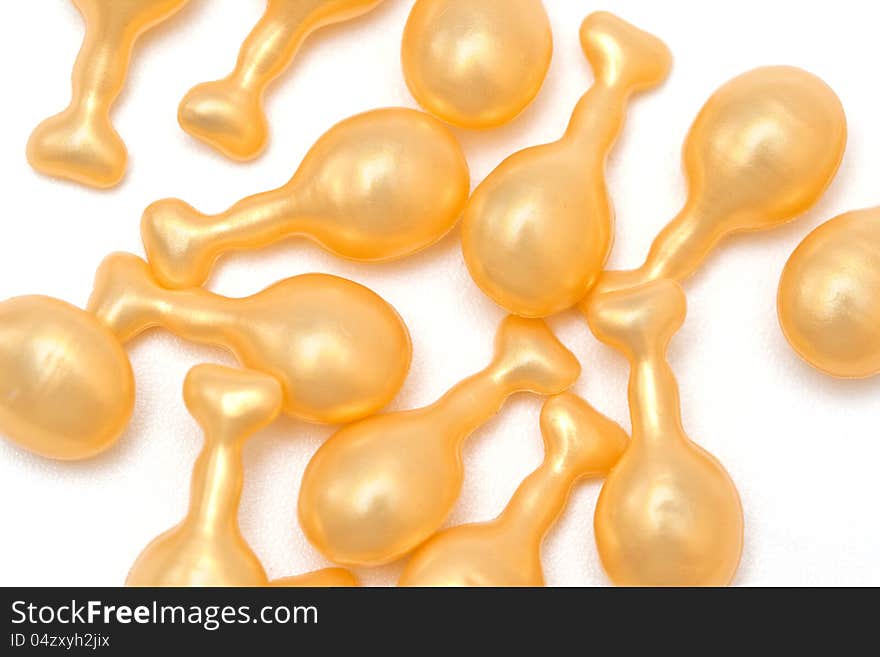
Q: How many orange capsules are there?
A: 14